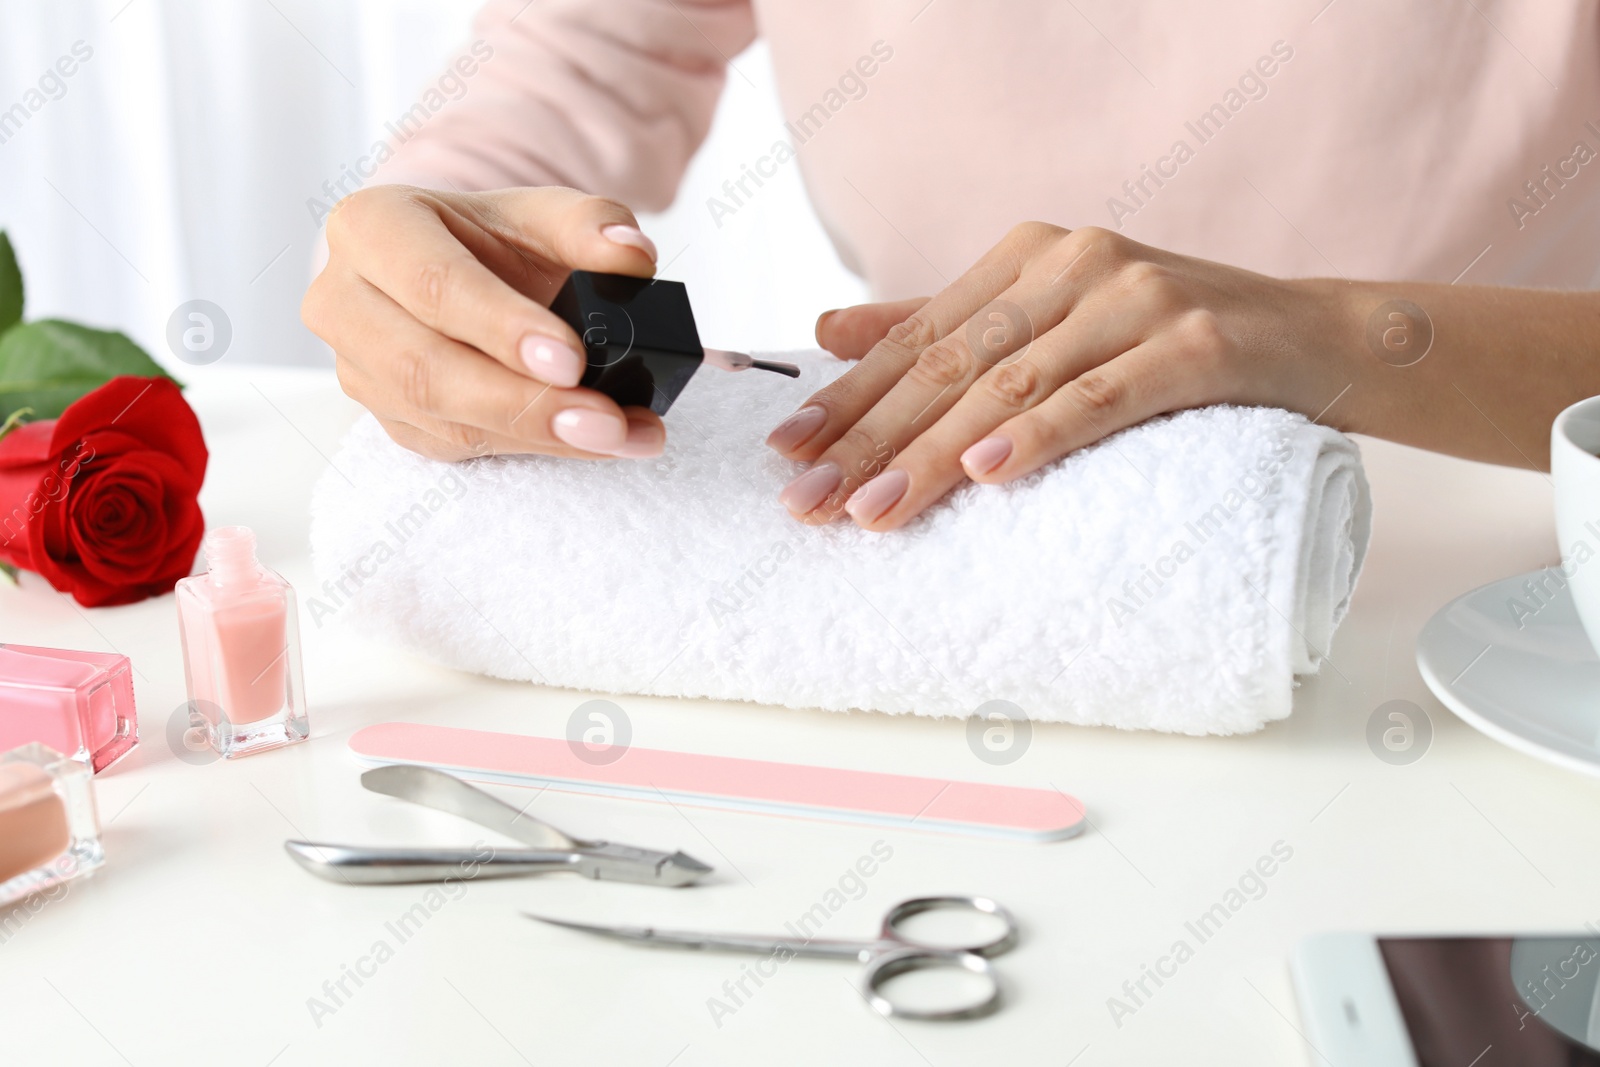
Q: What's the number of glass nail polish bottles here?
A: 3